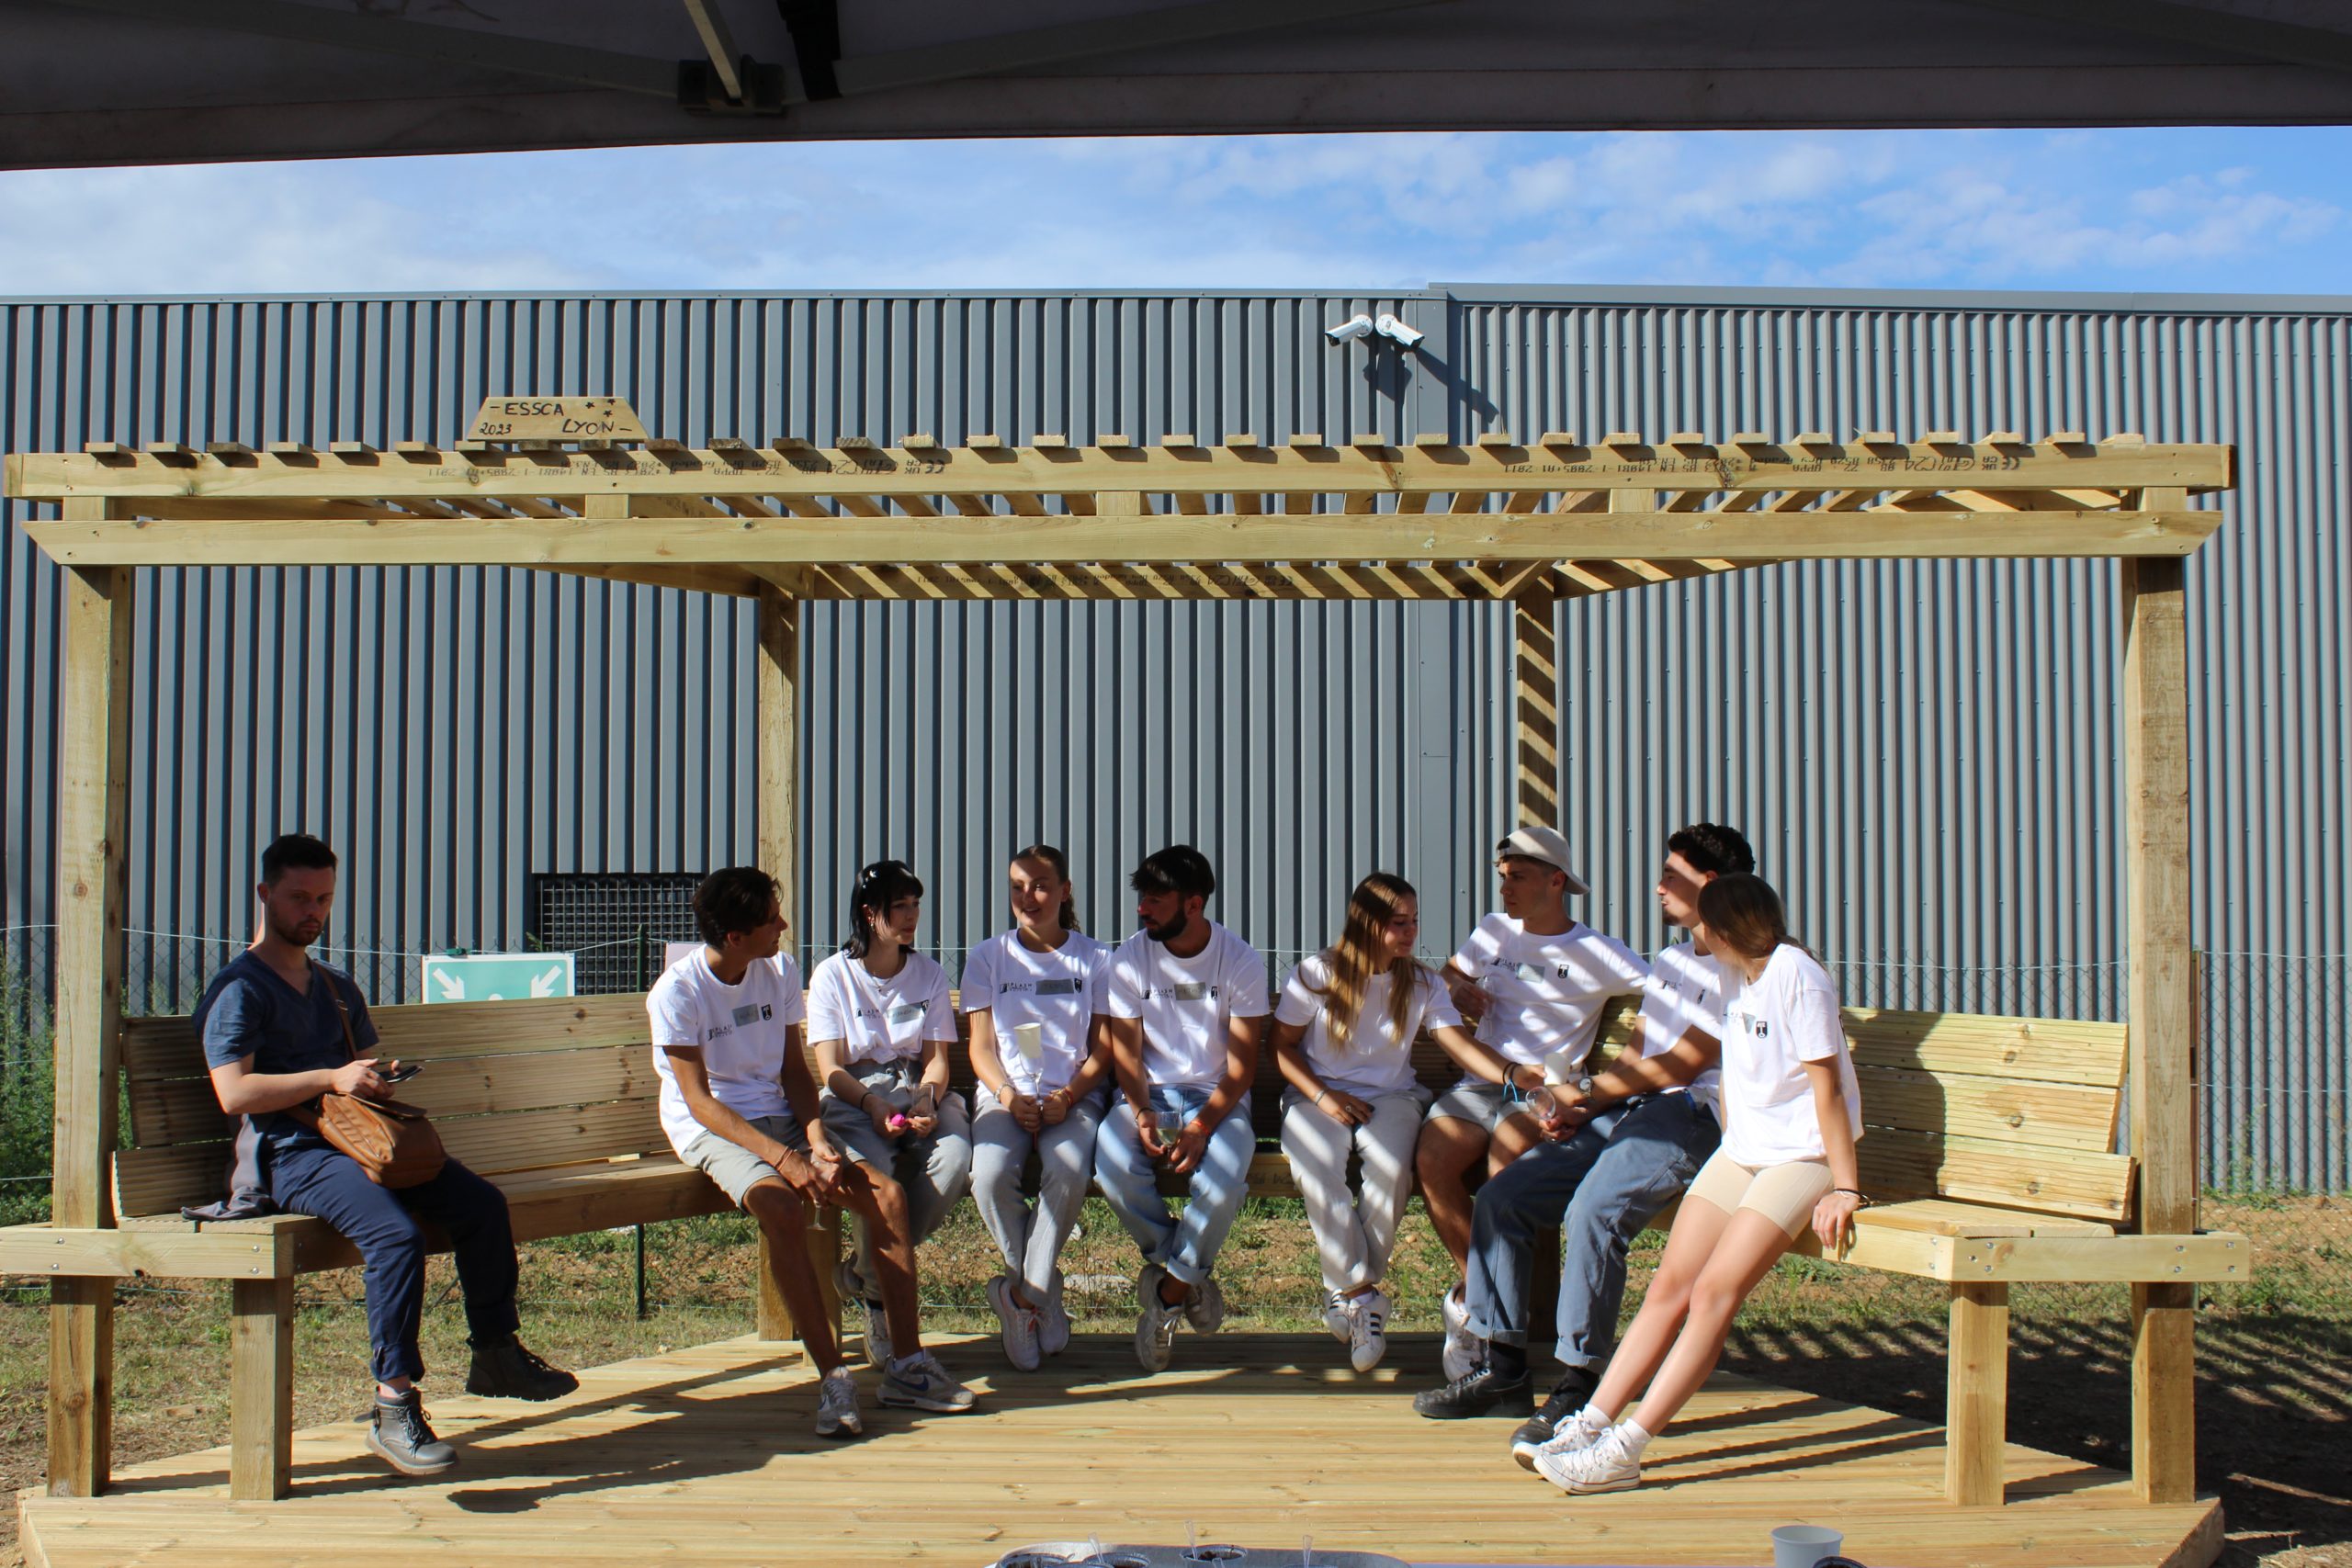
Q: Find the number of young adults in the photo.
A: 9